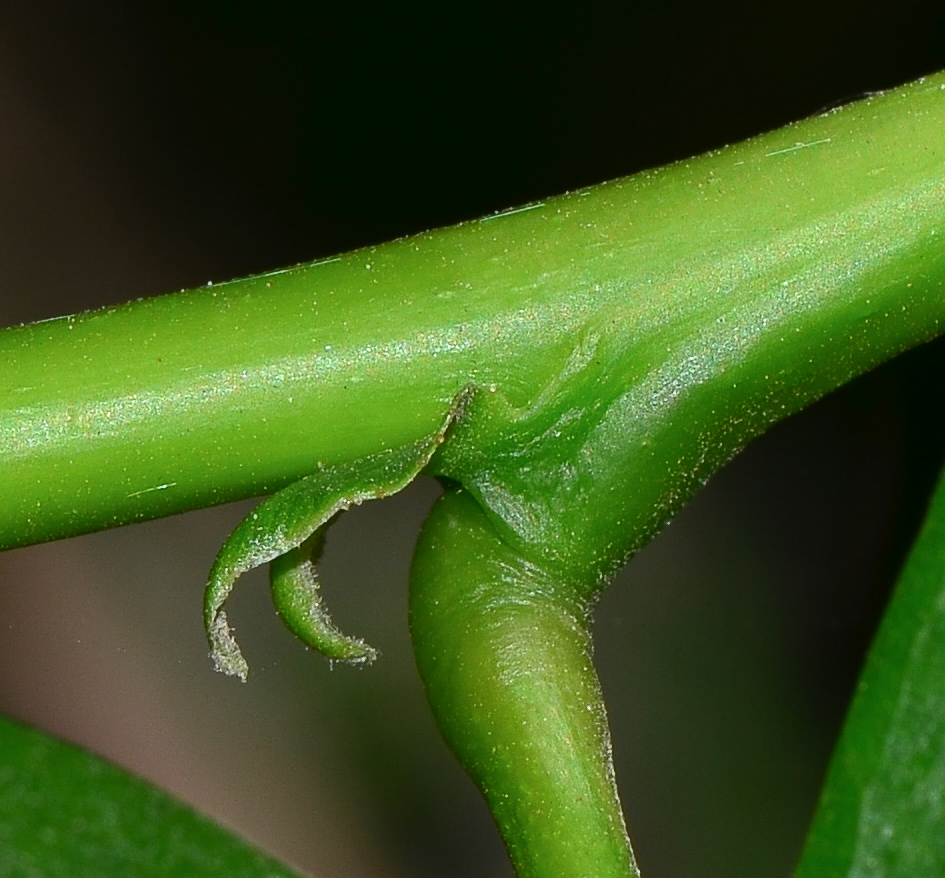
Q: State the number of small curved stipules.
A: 2